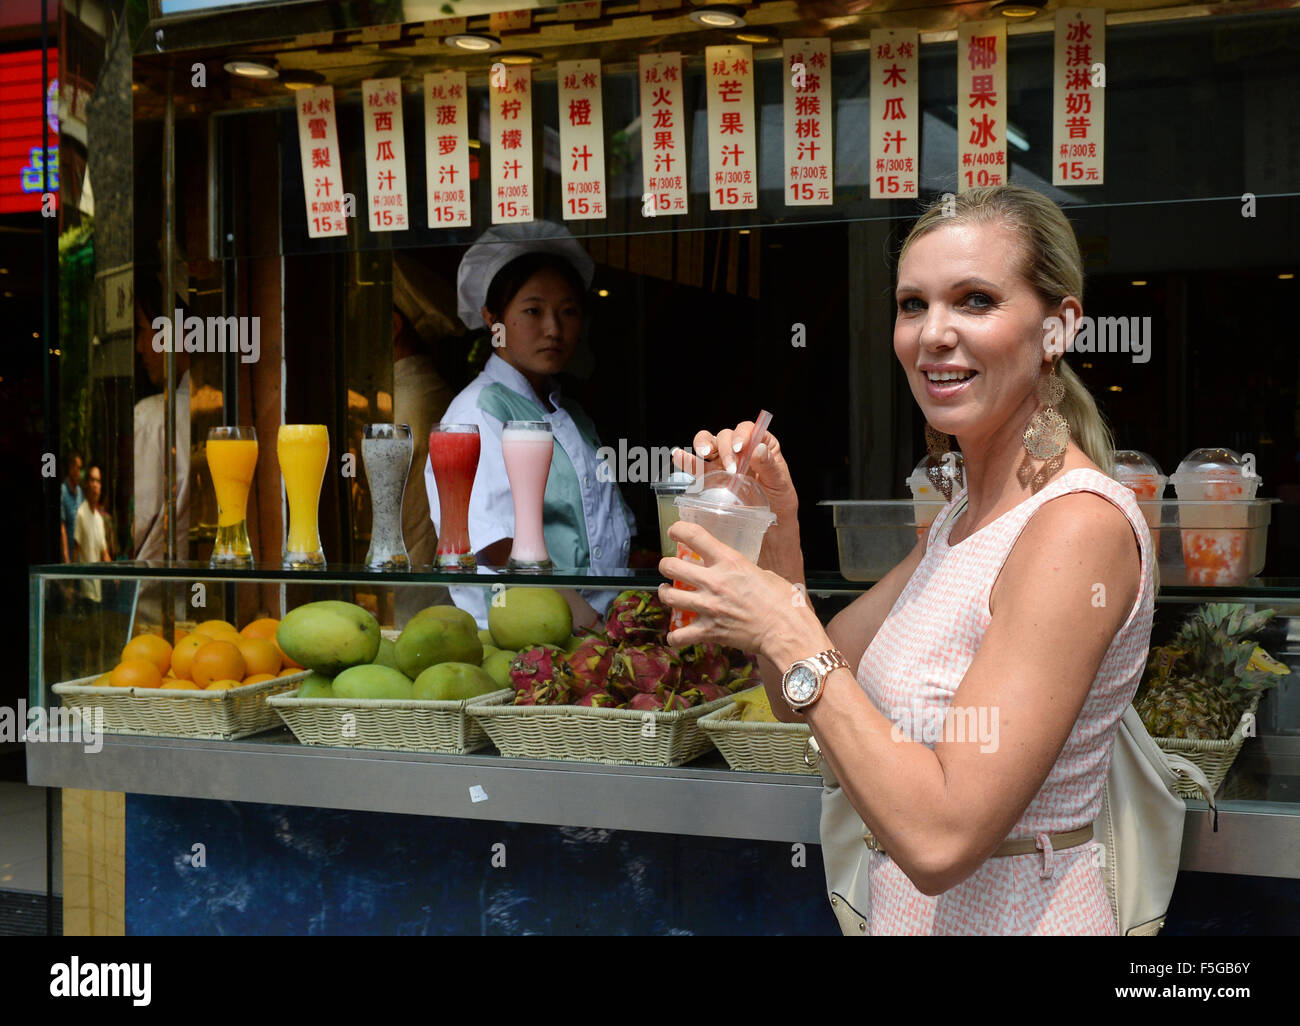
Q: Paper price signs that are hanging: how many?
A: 11